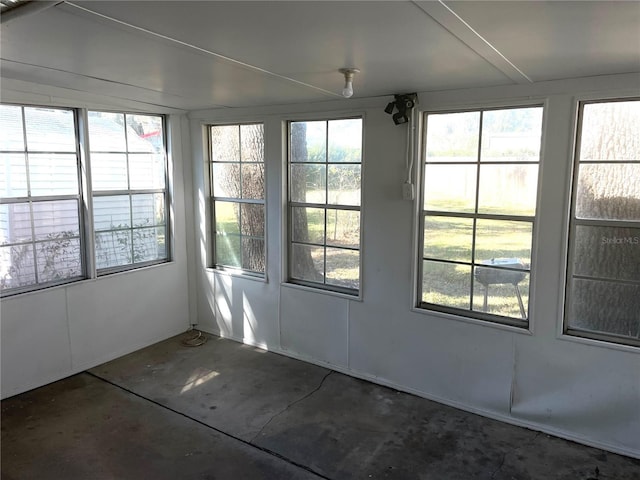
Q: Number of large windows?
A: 6